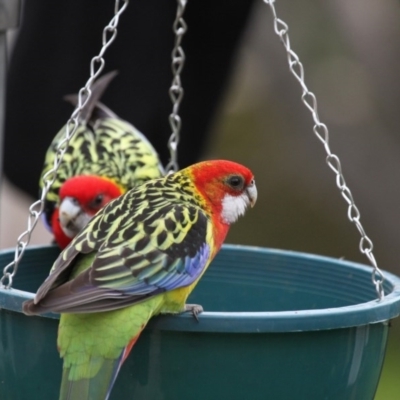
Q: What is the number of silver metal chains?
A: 3